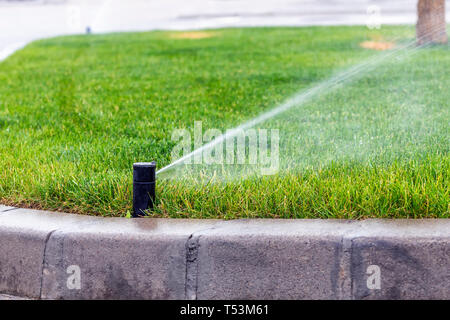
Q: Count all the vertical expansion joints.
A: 3